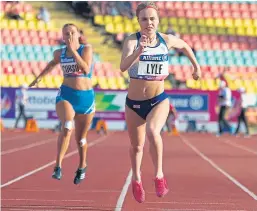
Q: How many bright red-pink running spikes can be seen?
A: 2